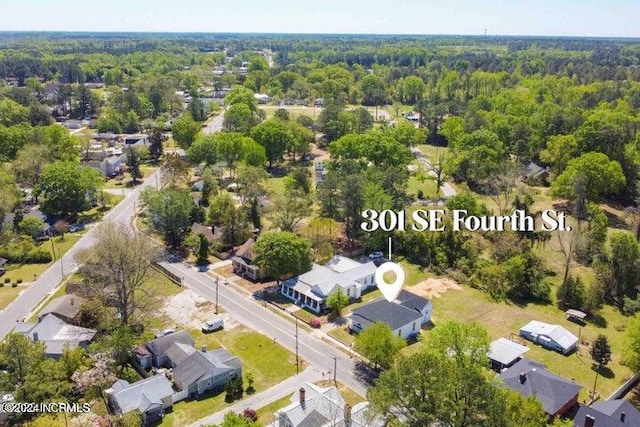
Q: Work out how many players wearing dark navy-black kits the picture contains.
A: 0